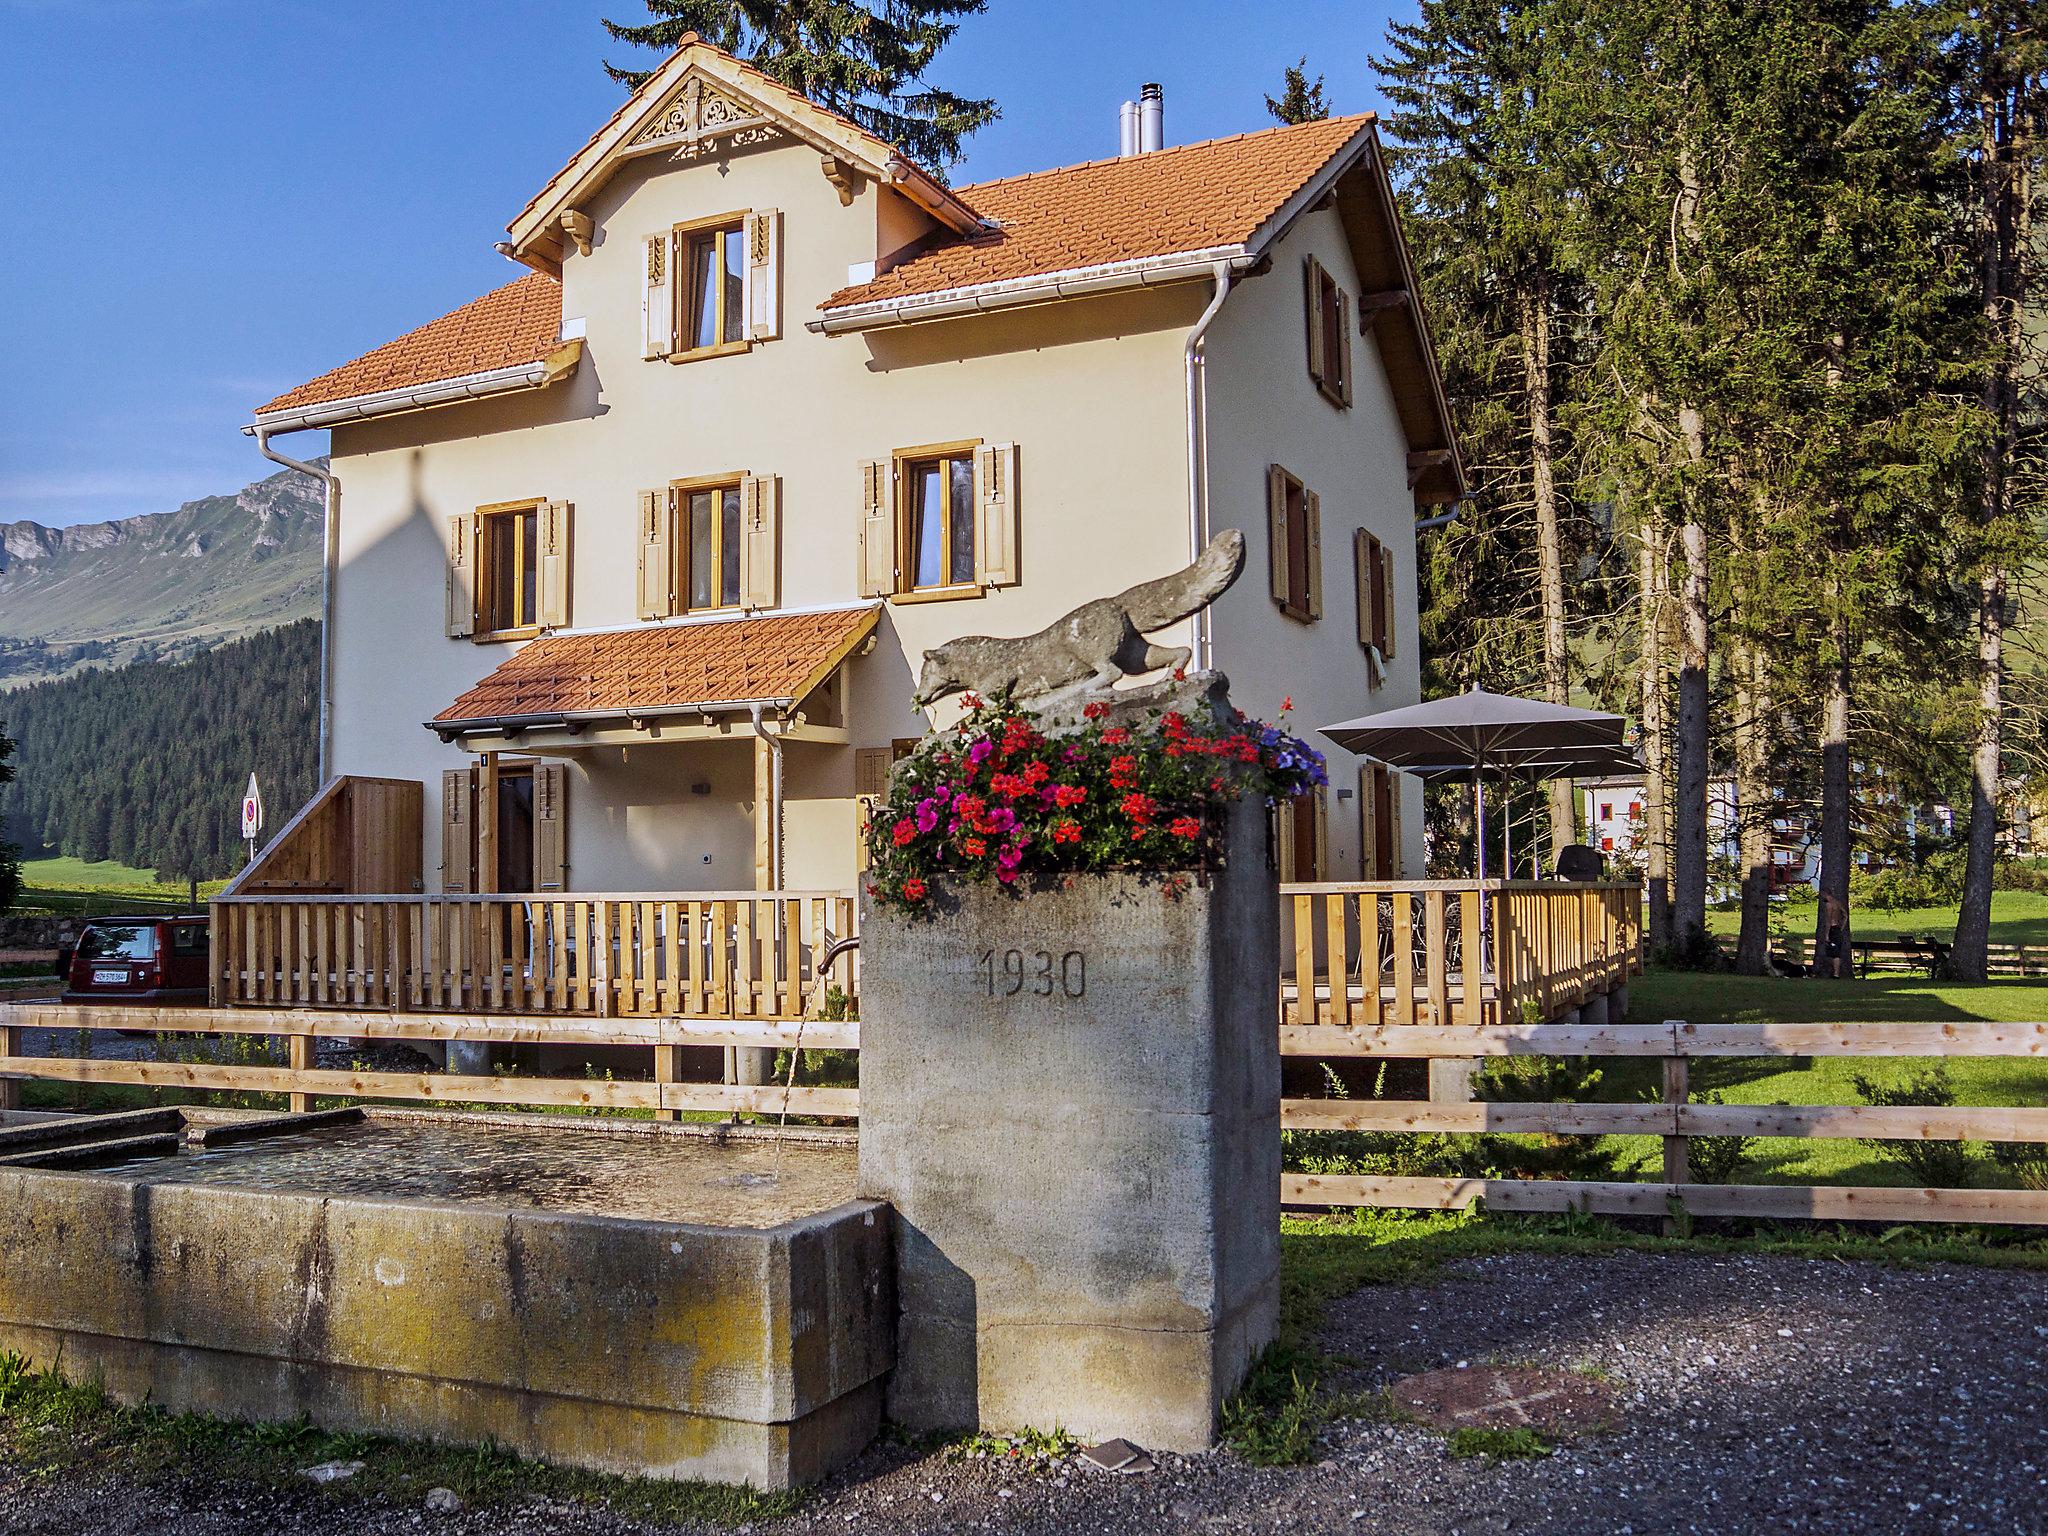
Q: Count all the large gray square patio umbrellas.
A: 3